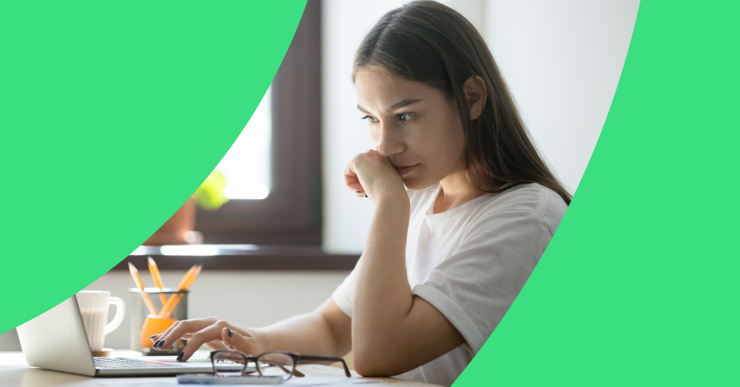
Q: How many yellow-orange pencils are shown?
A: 4